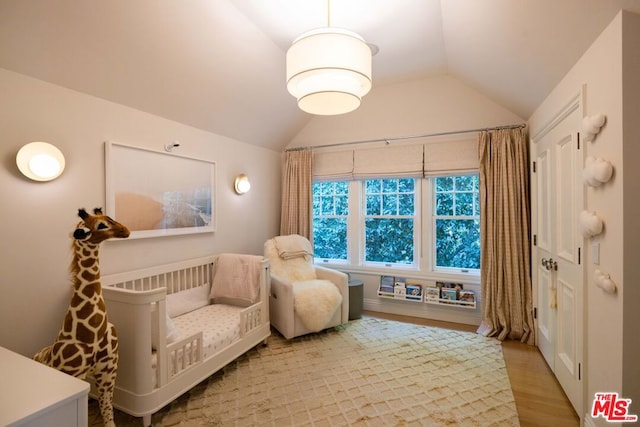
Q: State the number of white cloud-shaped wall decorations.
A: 4